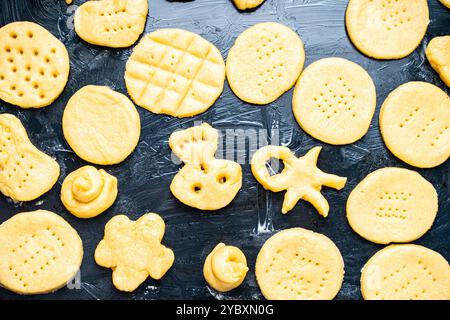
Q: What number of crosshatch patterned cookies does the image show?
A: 1